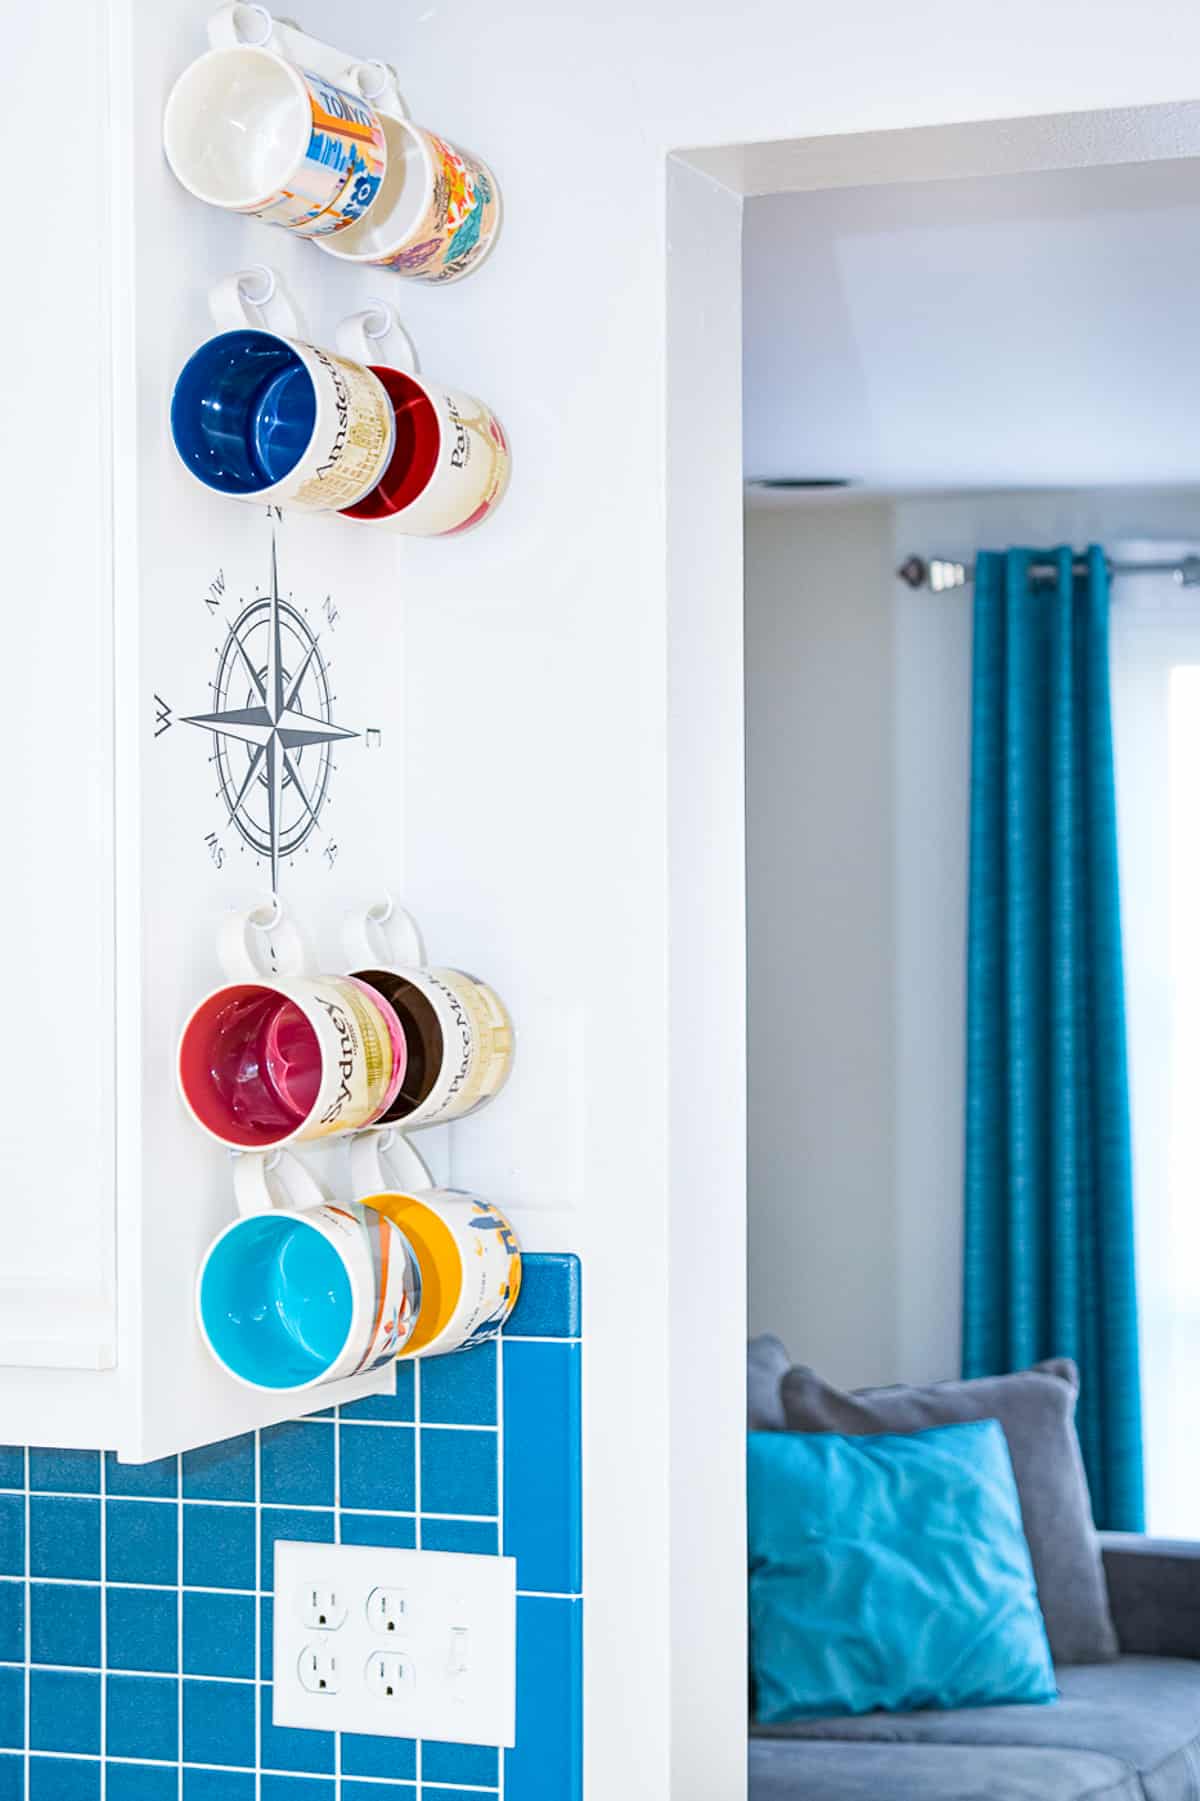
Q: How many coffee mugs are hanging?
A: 8